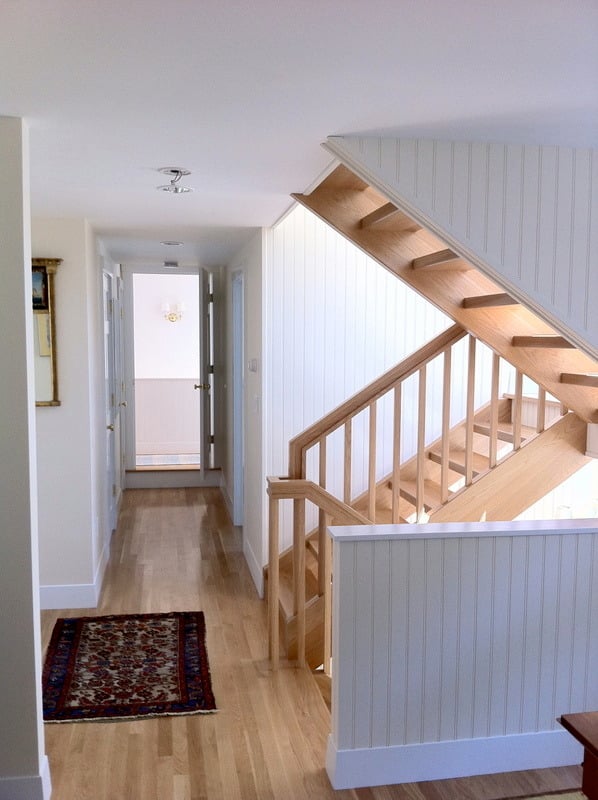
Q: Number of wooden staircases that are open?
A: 2